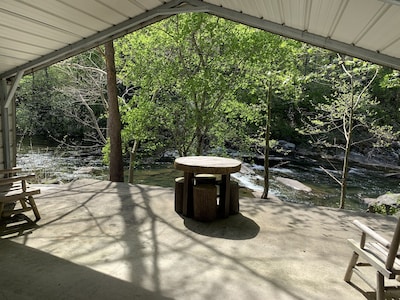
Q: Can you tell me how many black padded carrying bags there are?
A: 0